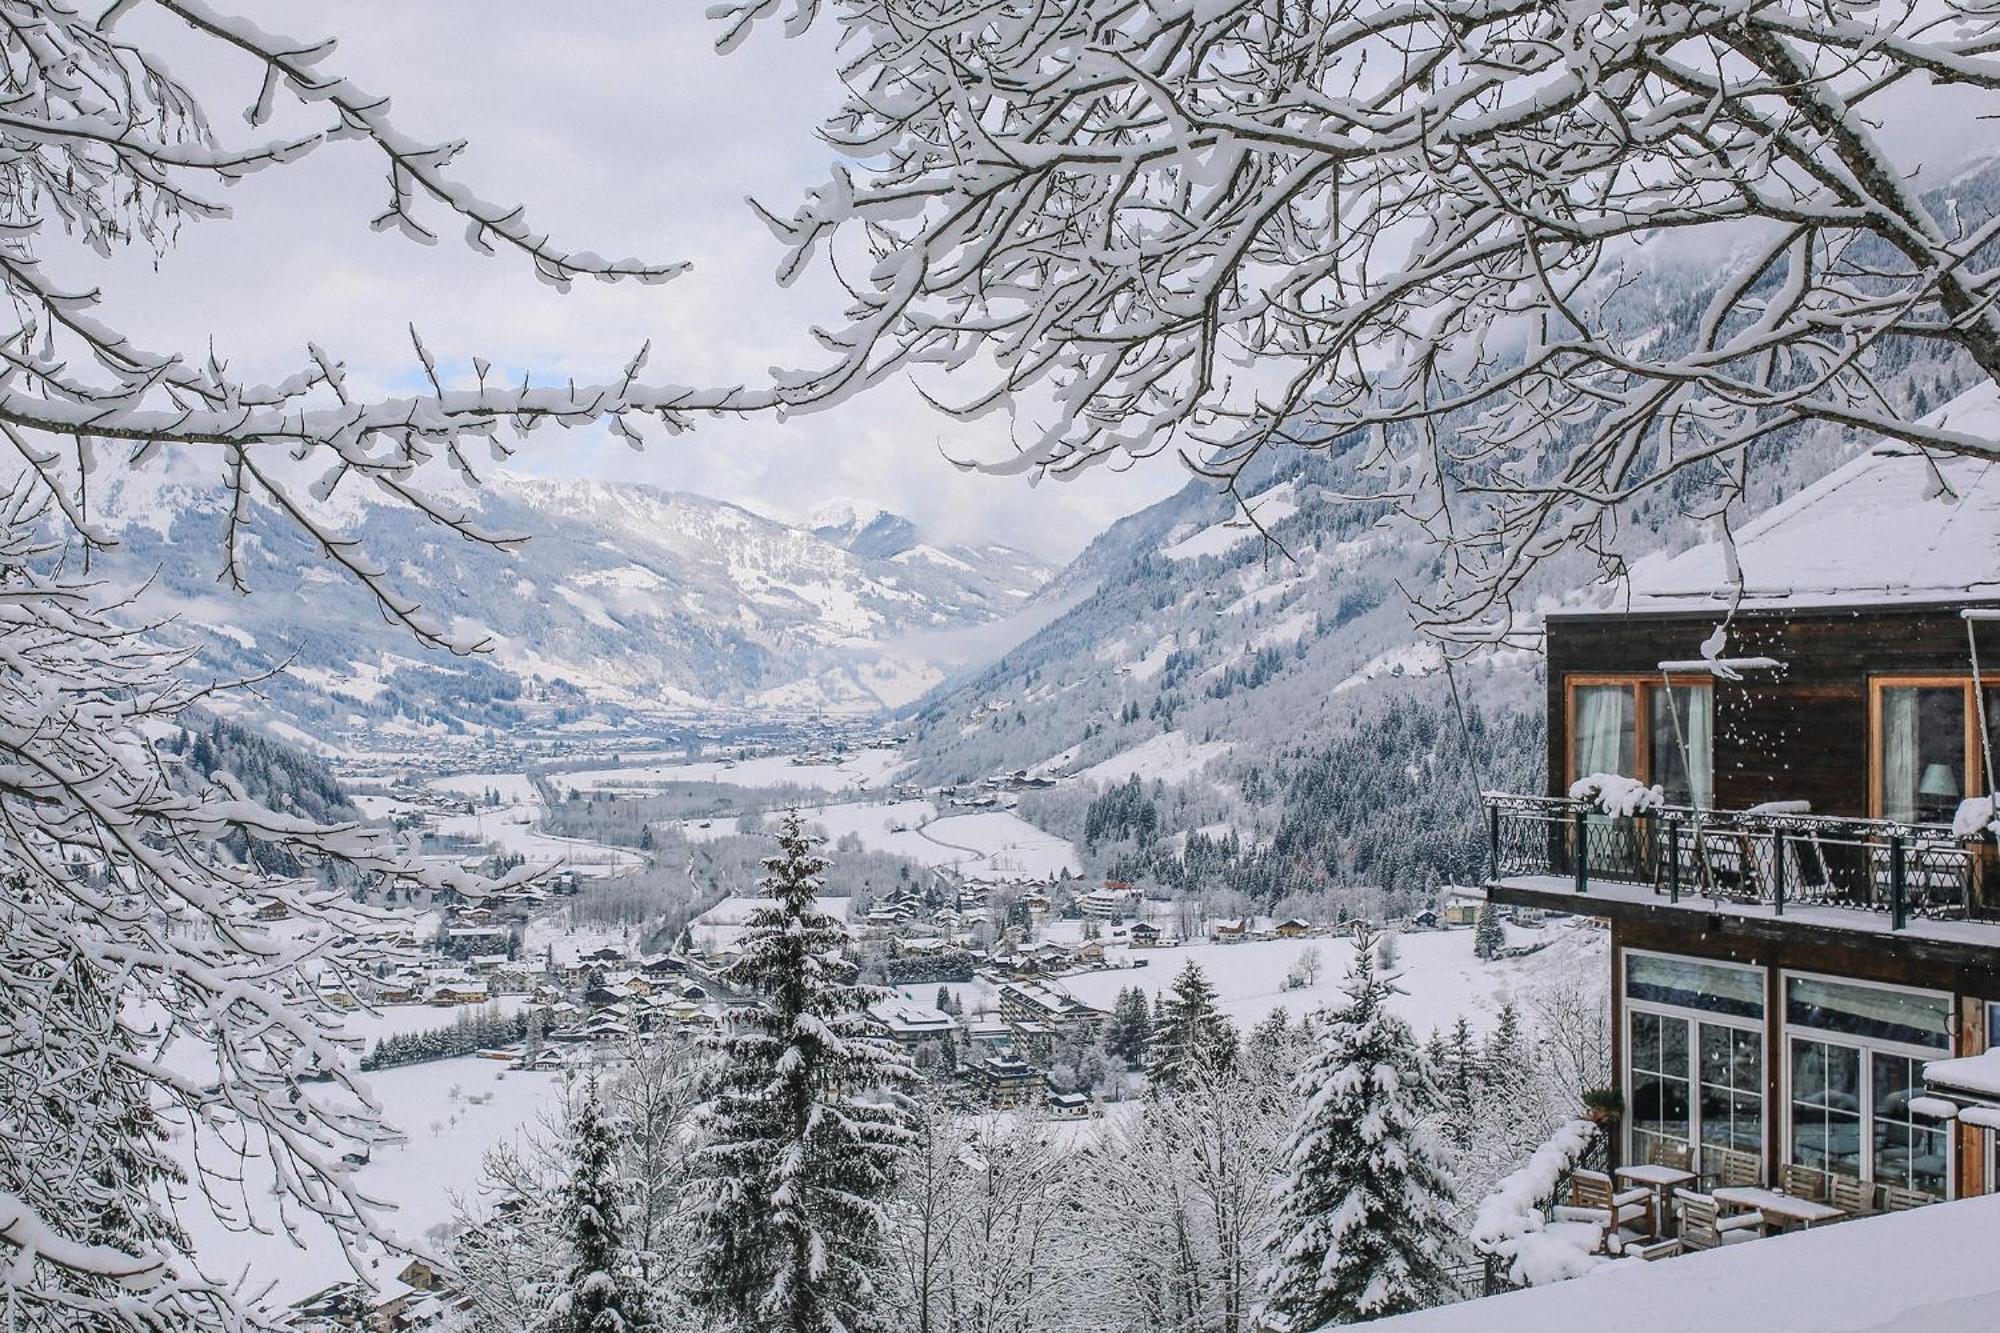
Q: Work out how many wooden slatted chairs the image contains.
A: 7